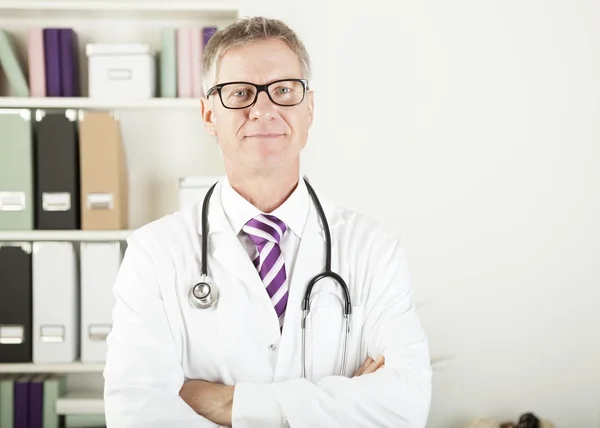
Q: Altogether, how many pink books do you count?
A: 3